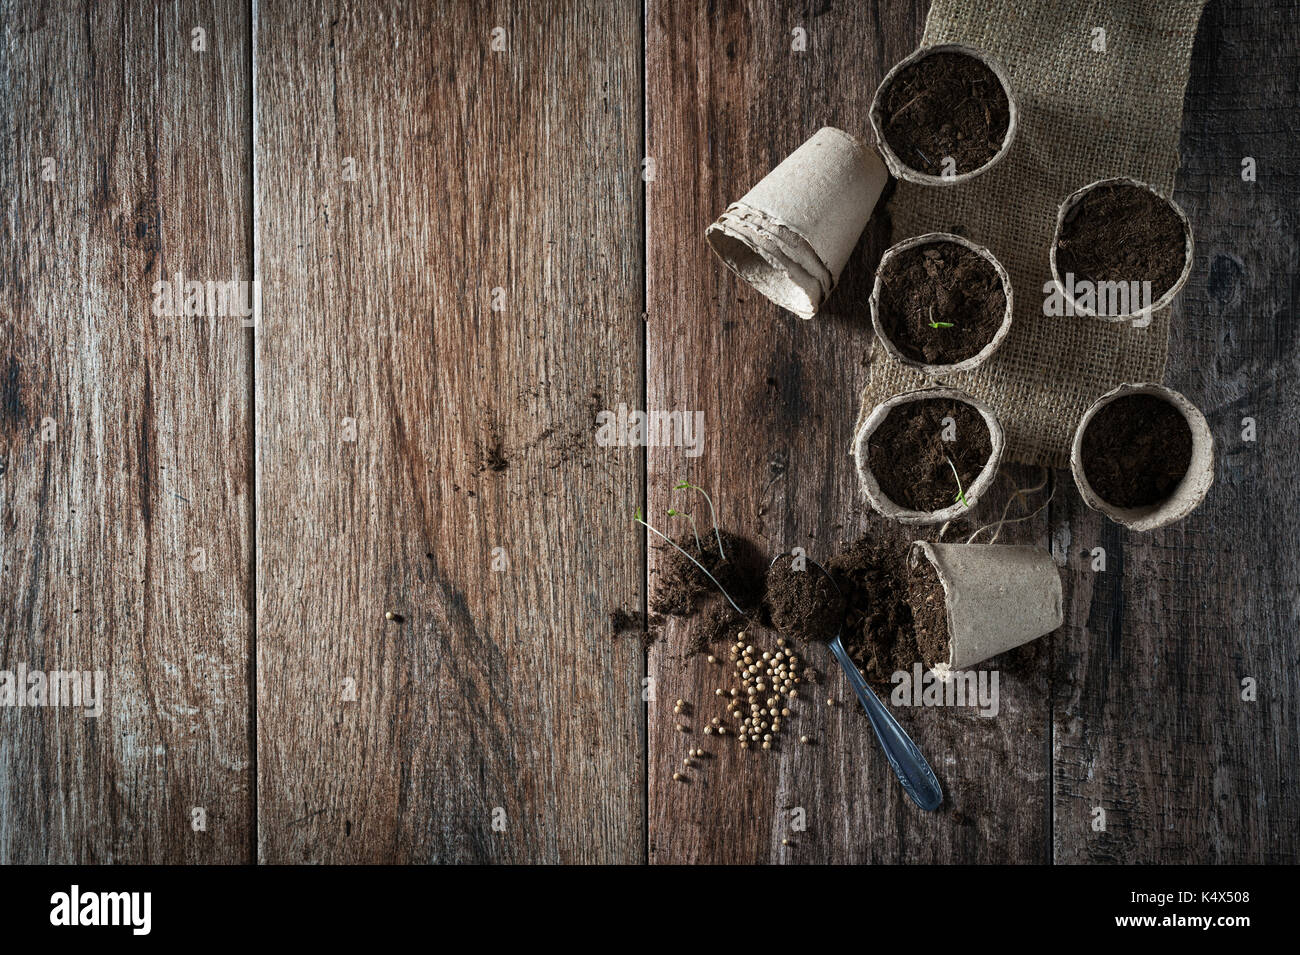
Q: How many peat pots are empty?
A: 3